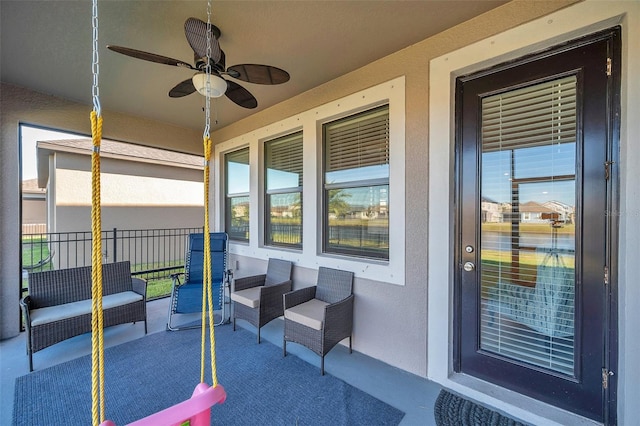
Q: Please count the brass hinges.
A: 4